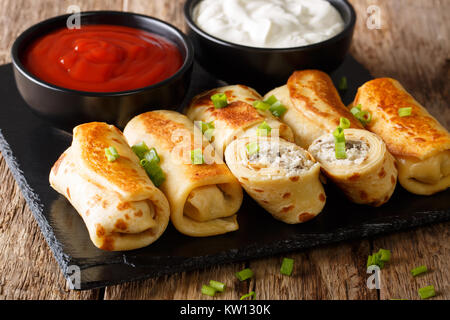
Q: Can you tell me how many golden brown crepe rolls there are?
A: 7